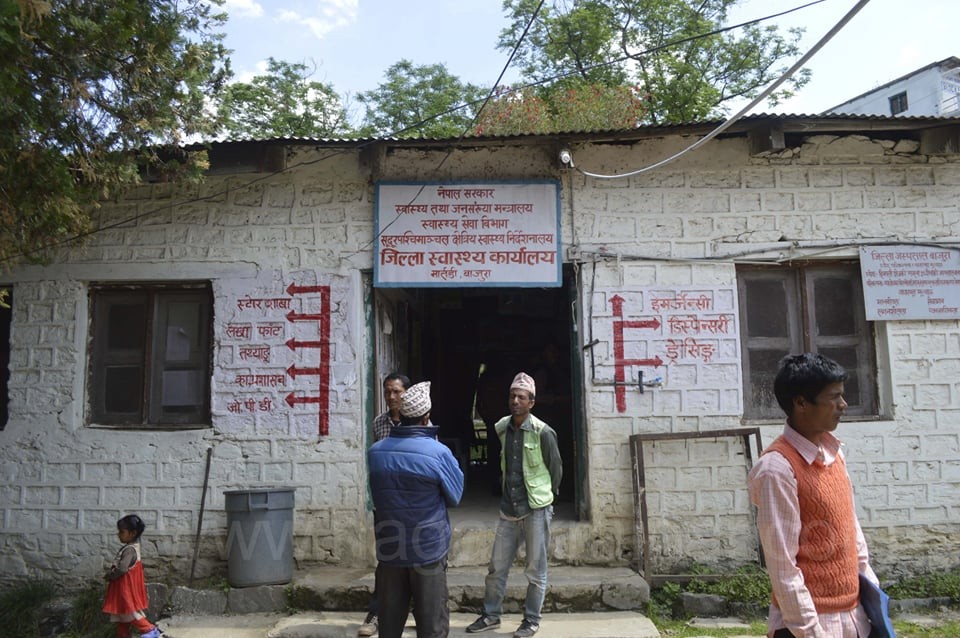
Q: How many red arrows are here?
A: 8